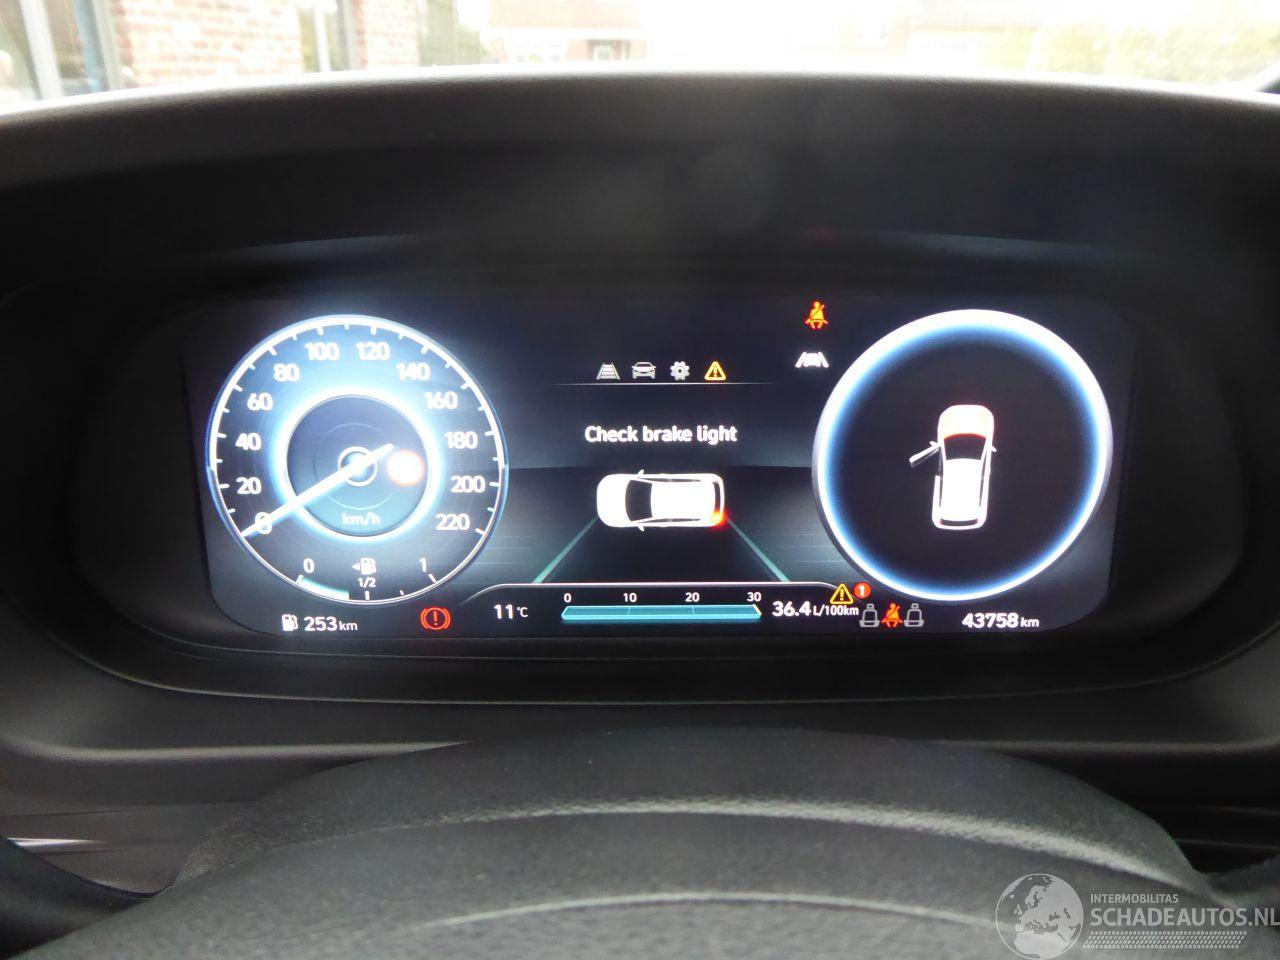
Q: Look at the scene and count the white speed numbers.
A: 12